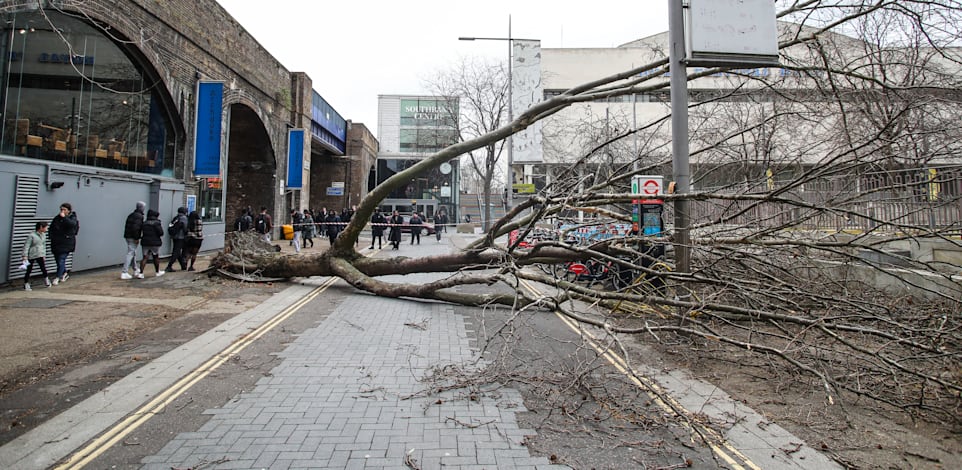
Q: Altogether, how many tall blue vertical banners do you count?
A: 2